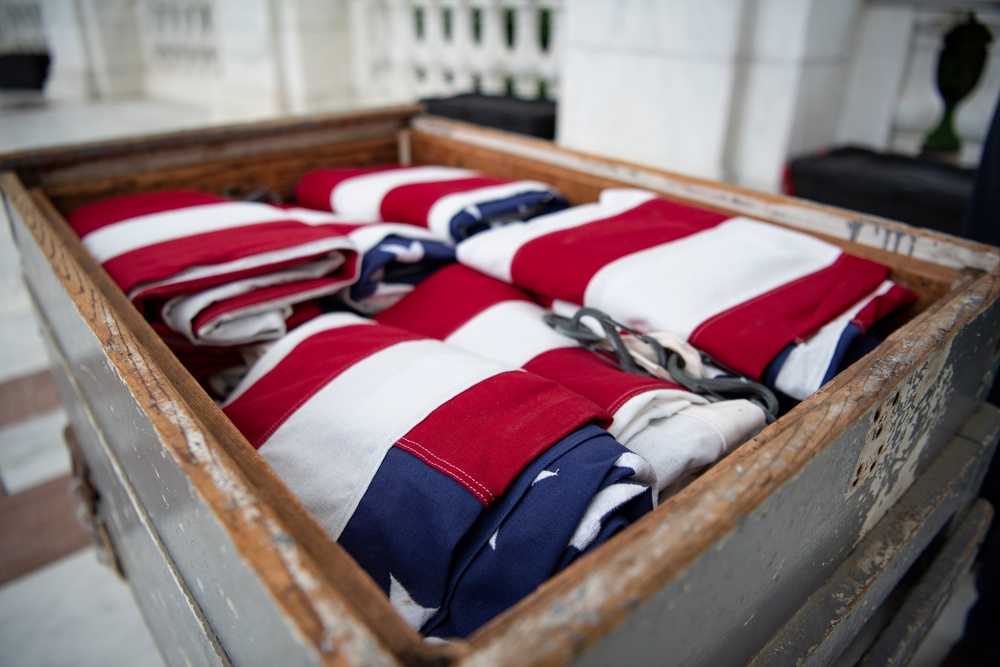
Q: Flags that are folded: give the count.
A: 6